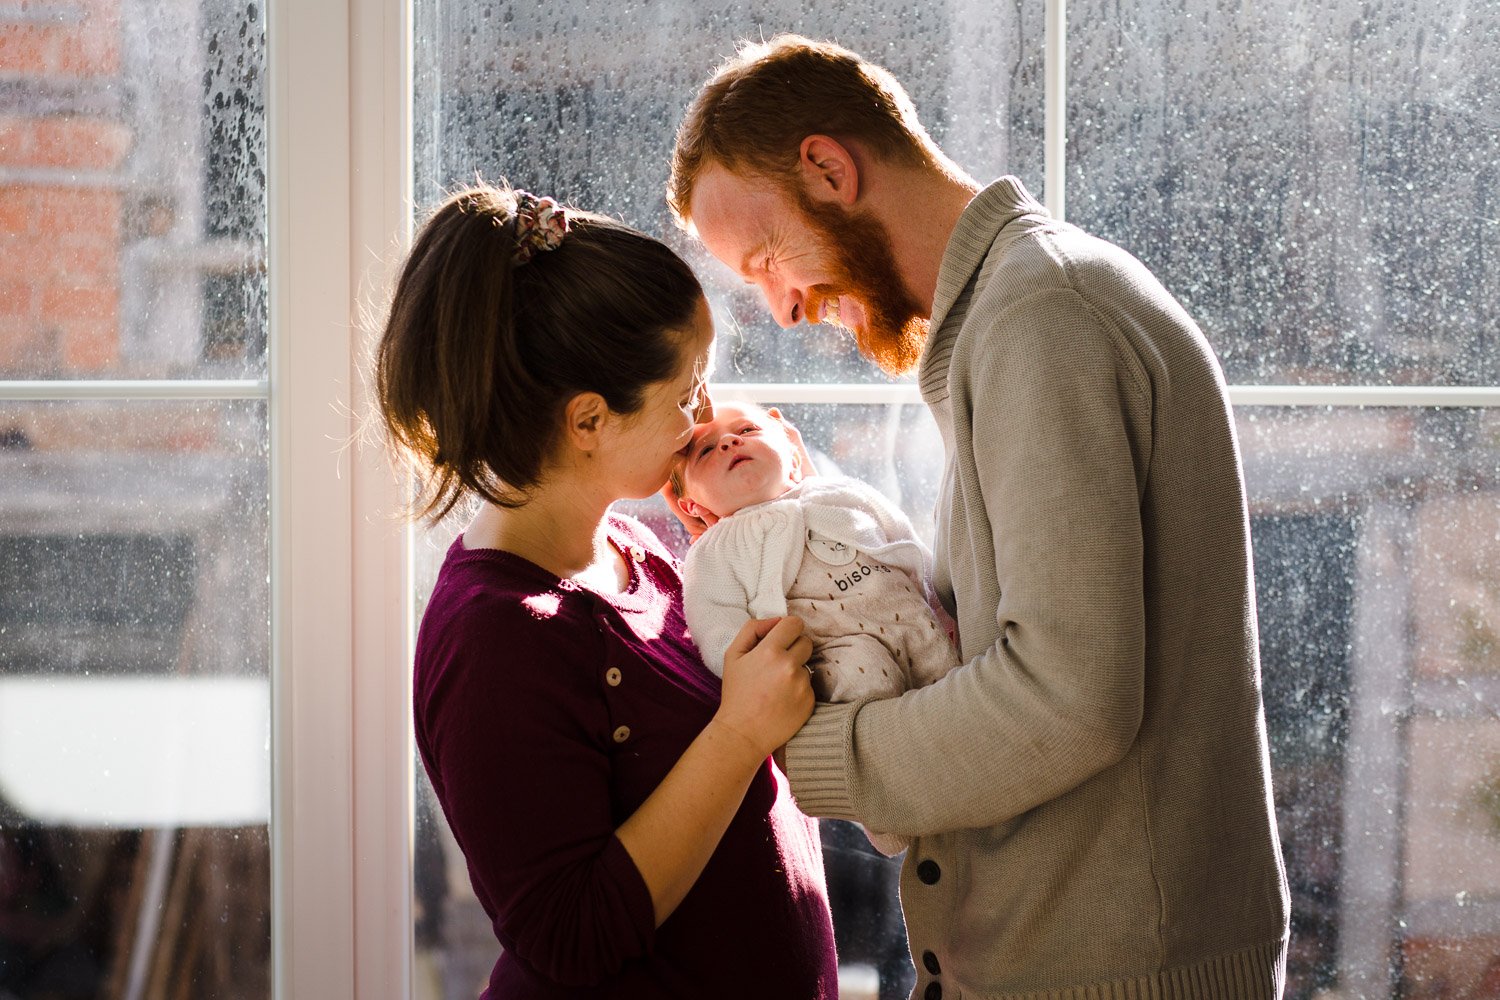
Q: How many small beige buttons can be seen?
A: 3